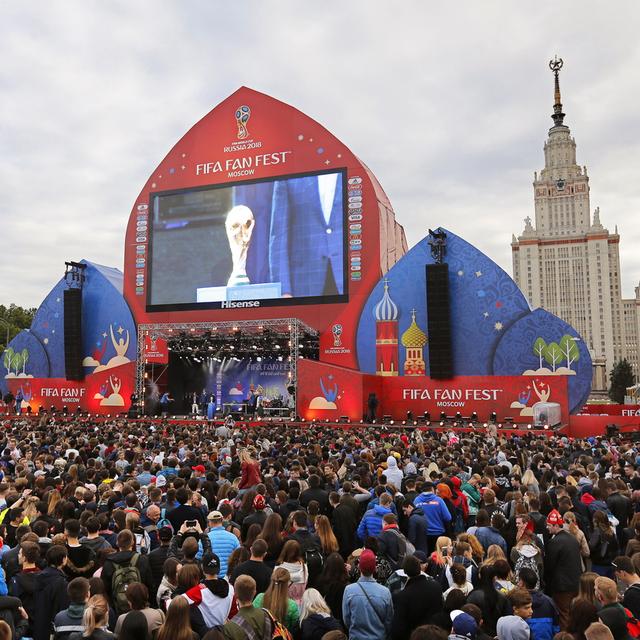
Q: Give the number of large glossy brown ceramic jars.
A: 0